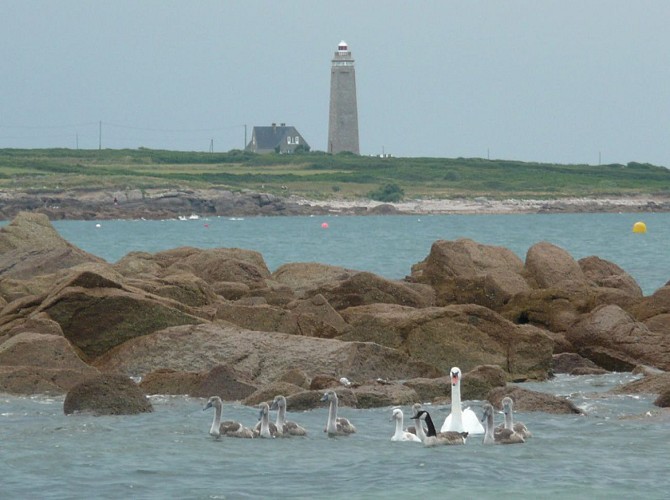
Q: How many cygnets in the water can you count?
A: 8